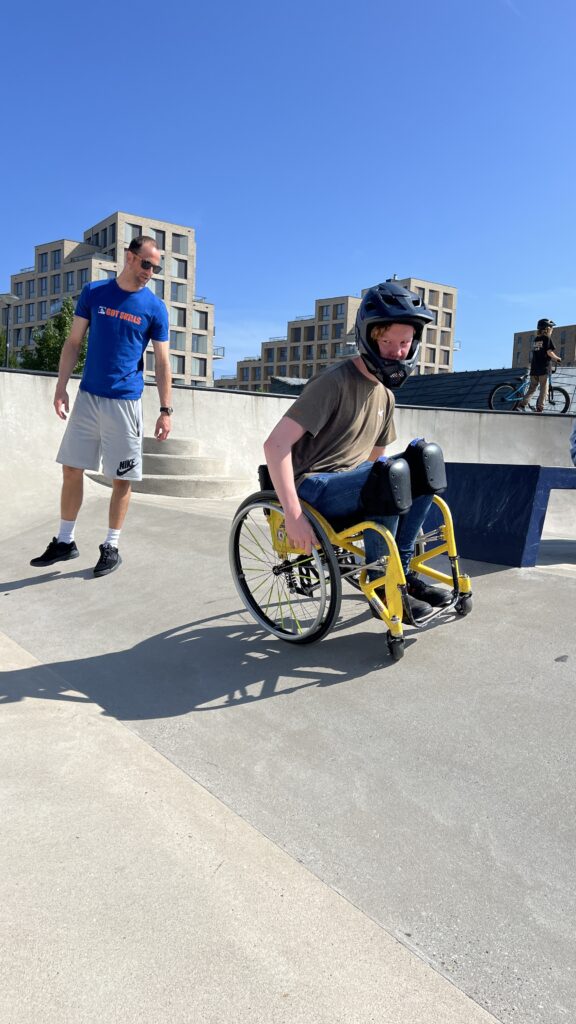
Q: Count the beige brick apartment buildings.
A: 3